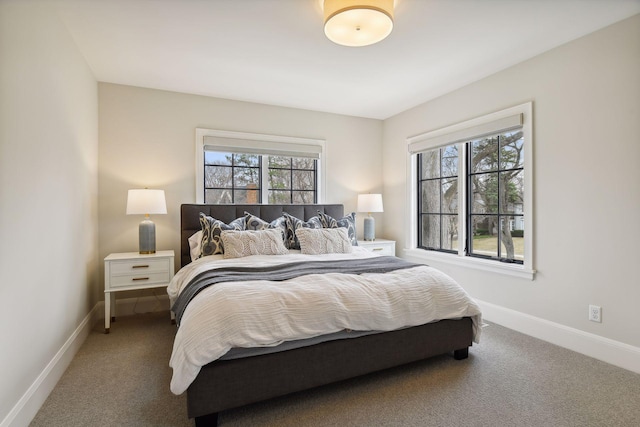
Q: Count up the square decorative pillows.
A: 4